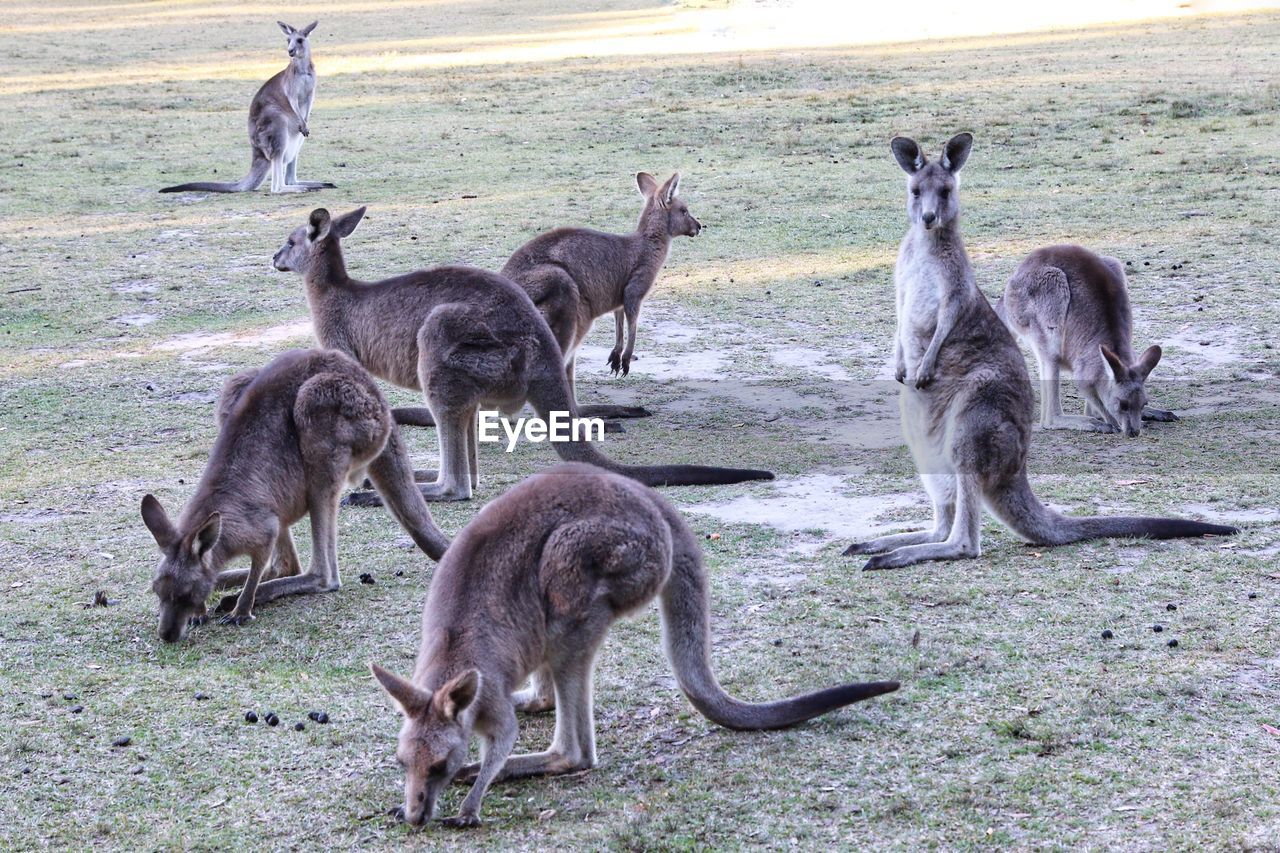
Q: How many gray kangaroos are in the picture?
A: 7